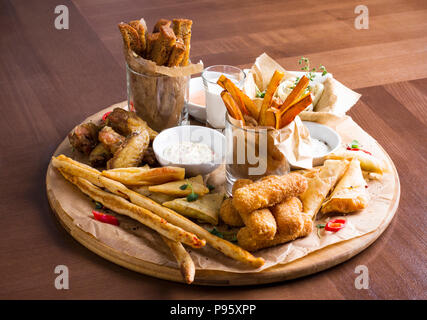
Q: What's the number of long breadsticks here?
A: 3